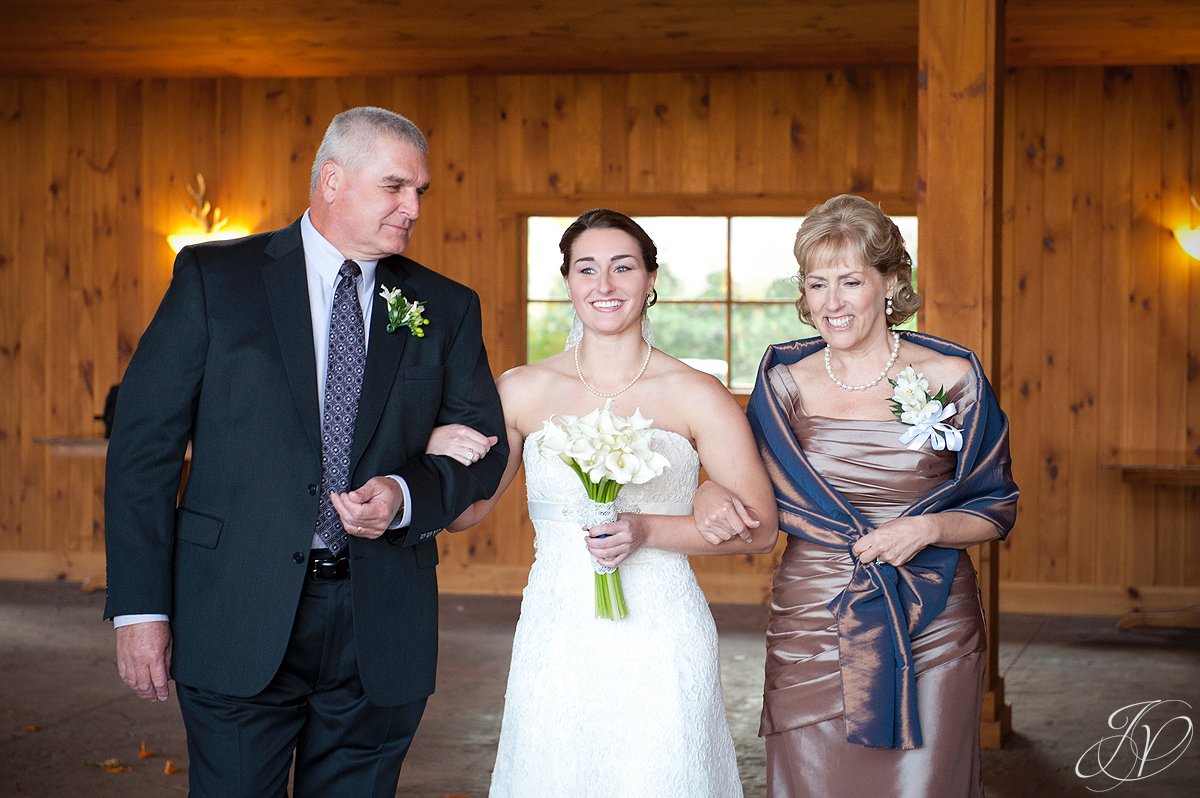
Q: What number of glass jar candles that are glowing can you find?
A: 0